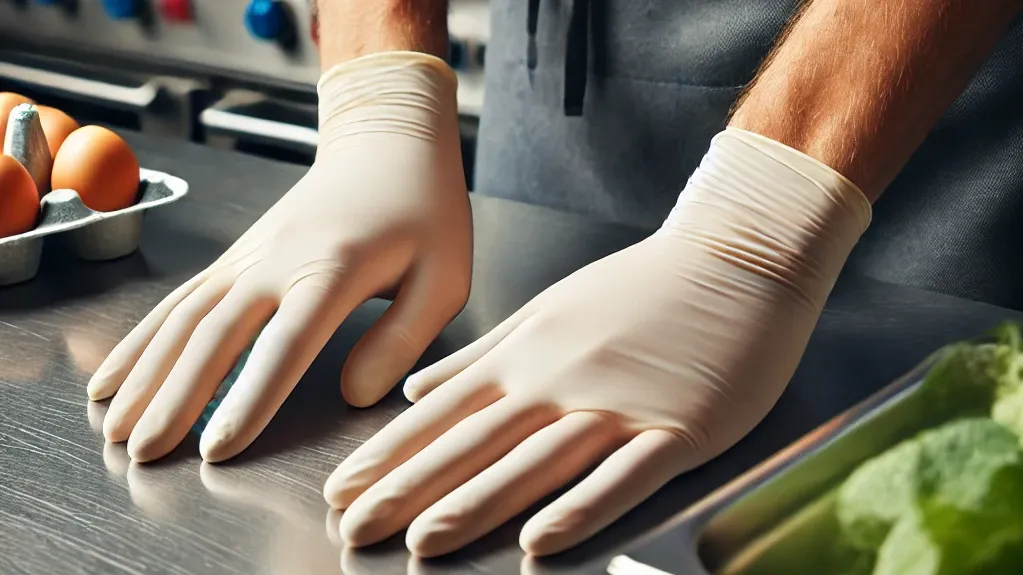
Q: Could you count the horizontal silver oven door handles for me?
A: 2